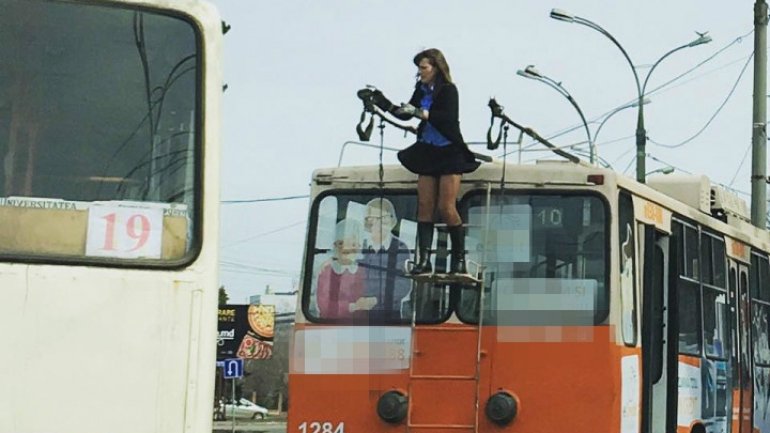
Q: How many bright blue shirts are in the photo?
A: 1